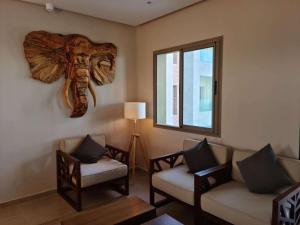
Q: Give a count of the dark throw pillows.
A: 3